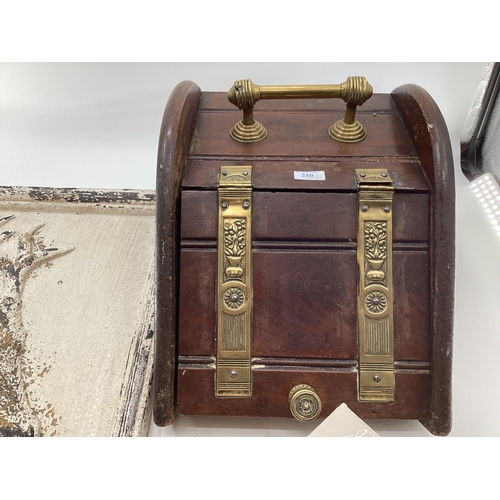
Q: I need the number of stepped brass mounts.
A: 2